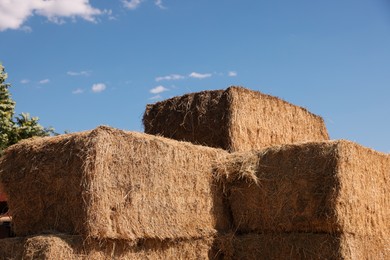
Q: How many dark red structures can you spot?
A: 1